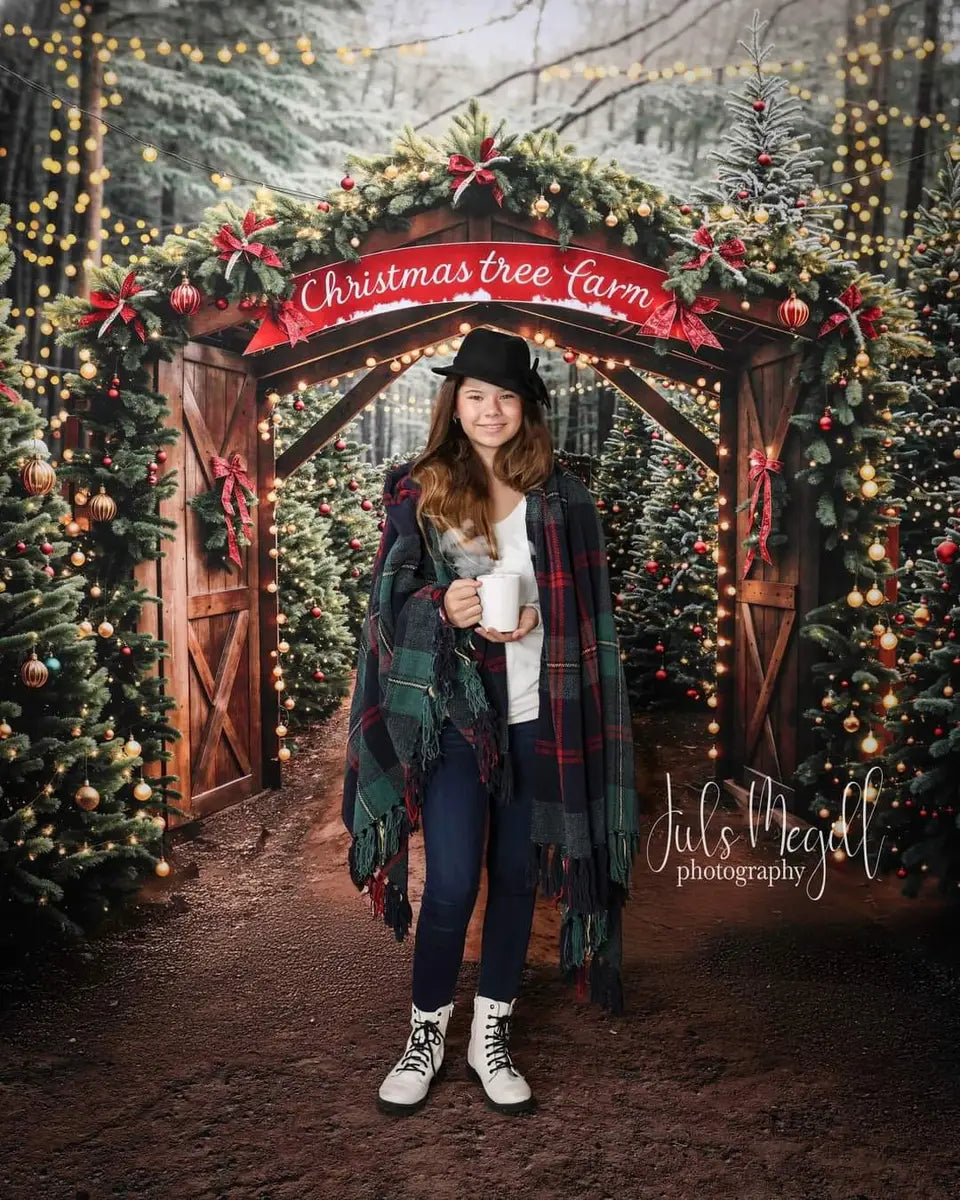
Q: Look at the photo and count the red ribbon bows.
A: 9